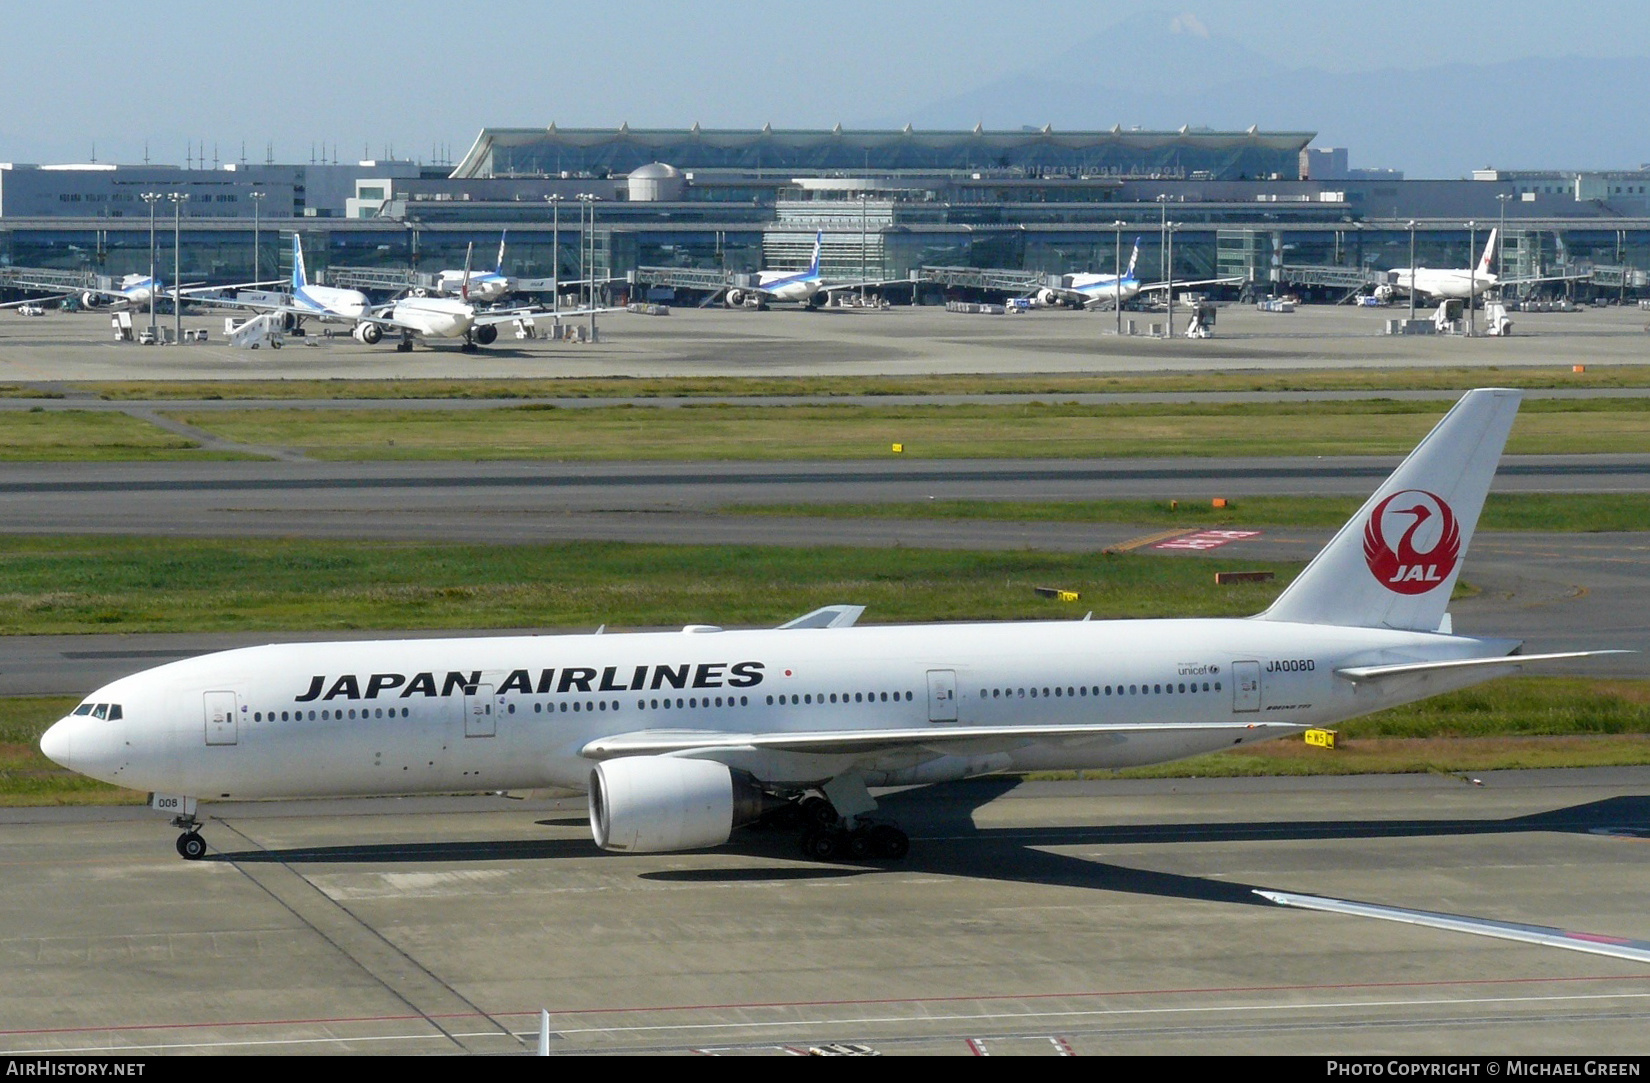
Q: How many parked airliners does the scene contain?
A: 7